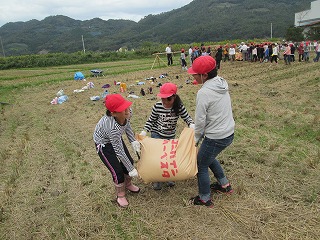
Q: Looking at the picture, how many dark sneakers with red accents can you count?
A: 2